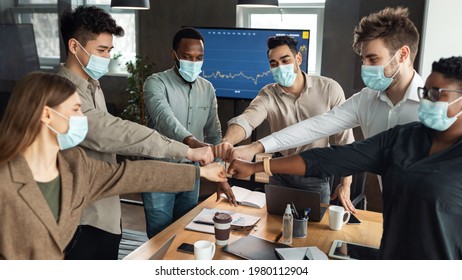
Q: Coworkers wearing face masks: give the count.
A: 6